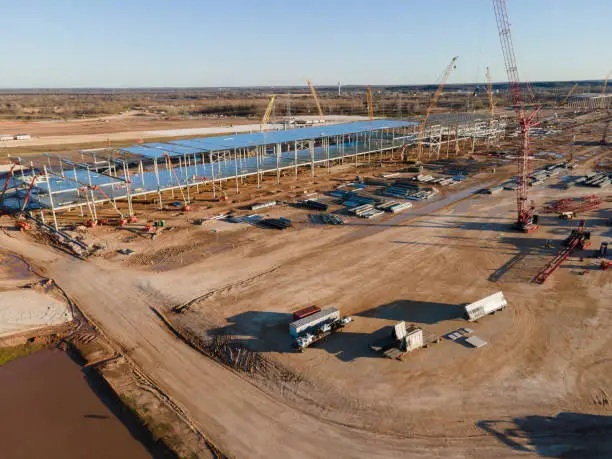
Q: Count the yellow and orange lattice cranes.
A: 7